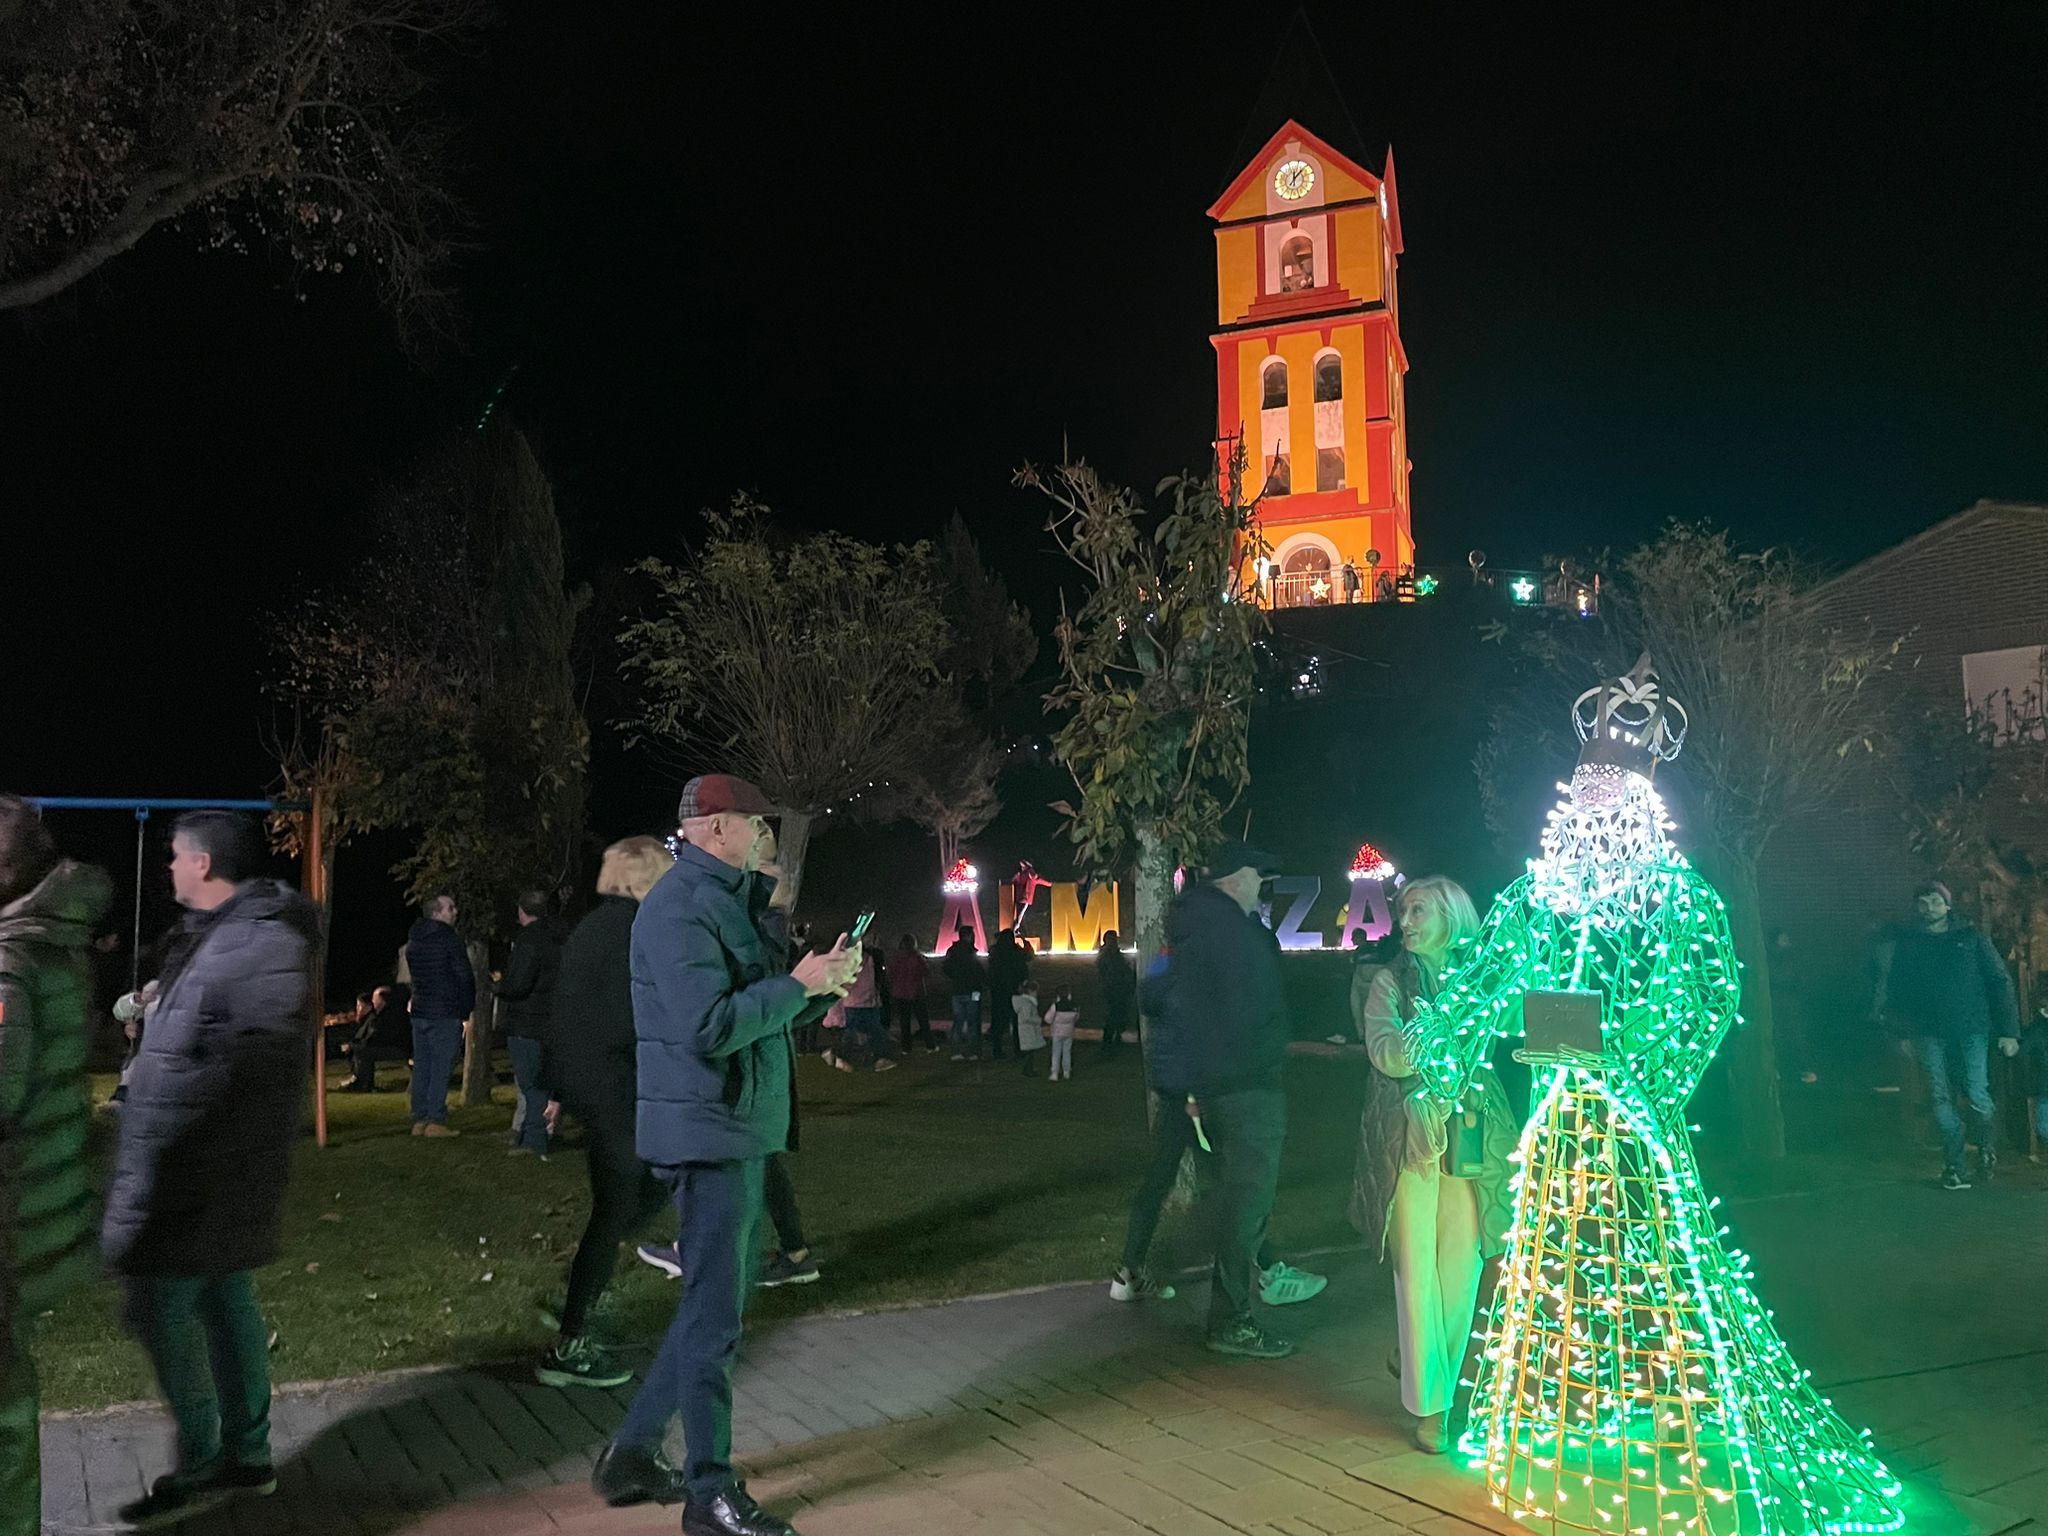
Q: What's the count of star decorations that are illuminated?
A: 3